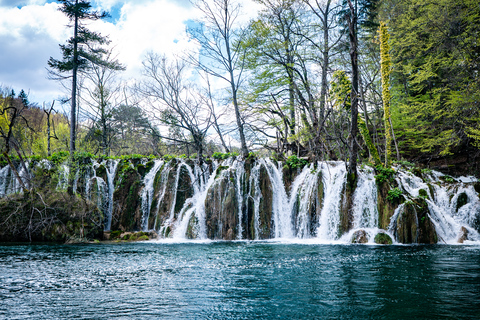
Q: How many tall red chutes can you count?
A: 0